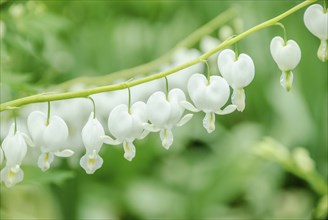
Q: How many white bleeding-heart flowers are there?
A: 9